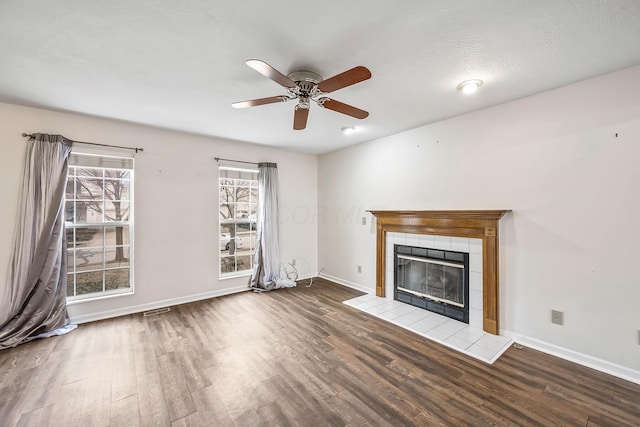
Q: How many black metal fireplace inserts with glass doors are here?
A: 1